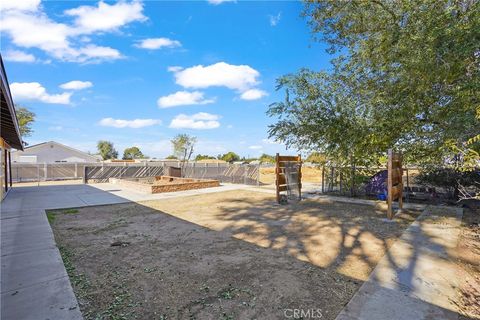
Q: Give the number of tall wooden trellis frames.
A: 2